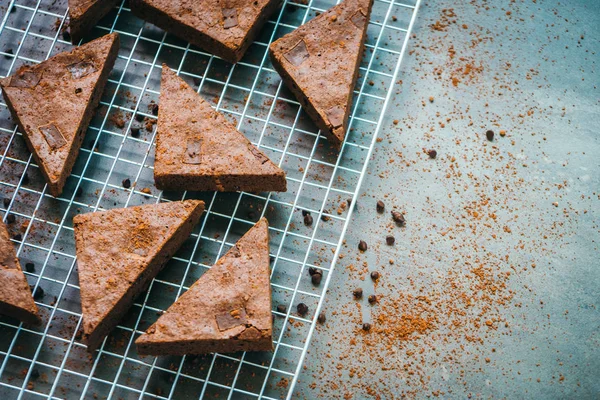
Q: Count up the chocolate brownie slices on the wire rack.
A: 8